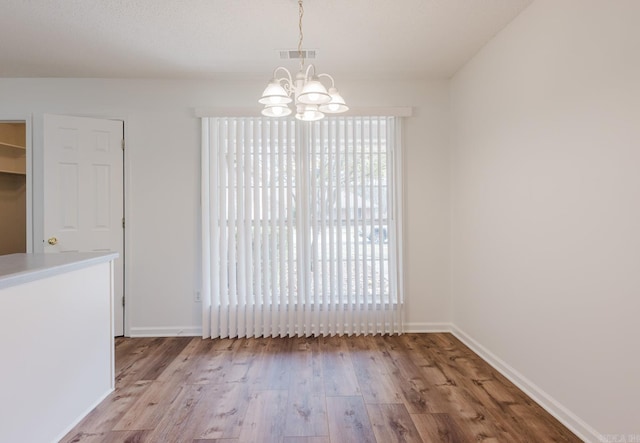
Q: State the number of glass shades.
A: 5